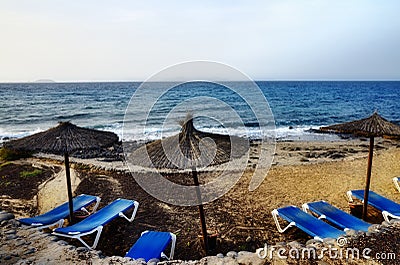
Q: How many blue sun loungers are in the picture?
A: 7